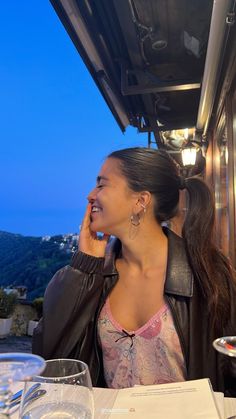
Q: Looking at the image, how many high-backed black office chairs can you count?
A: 0